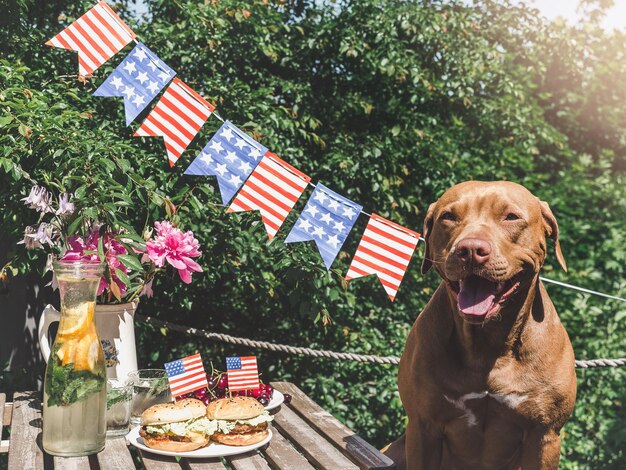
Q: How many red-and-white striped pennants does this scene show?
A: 4